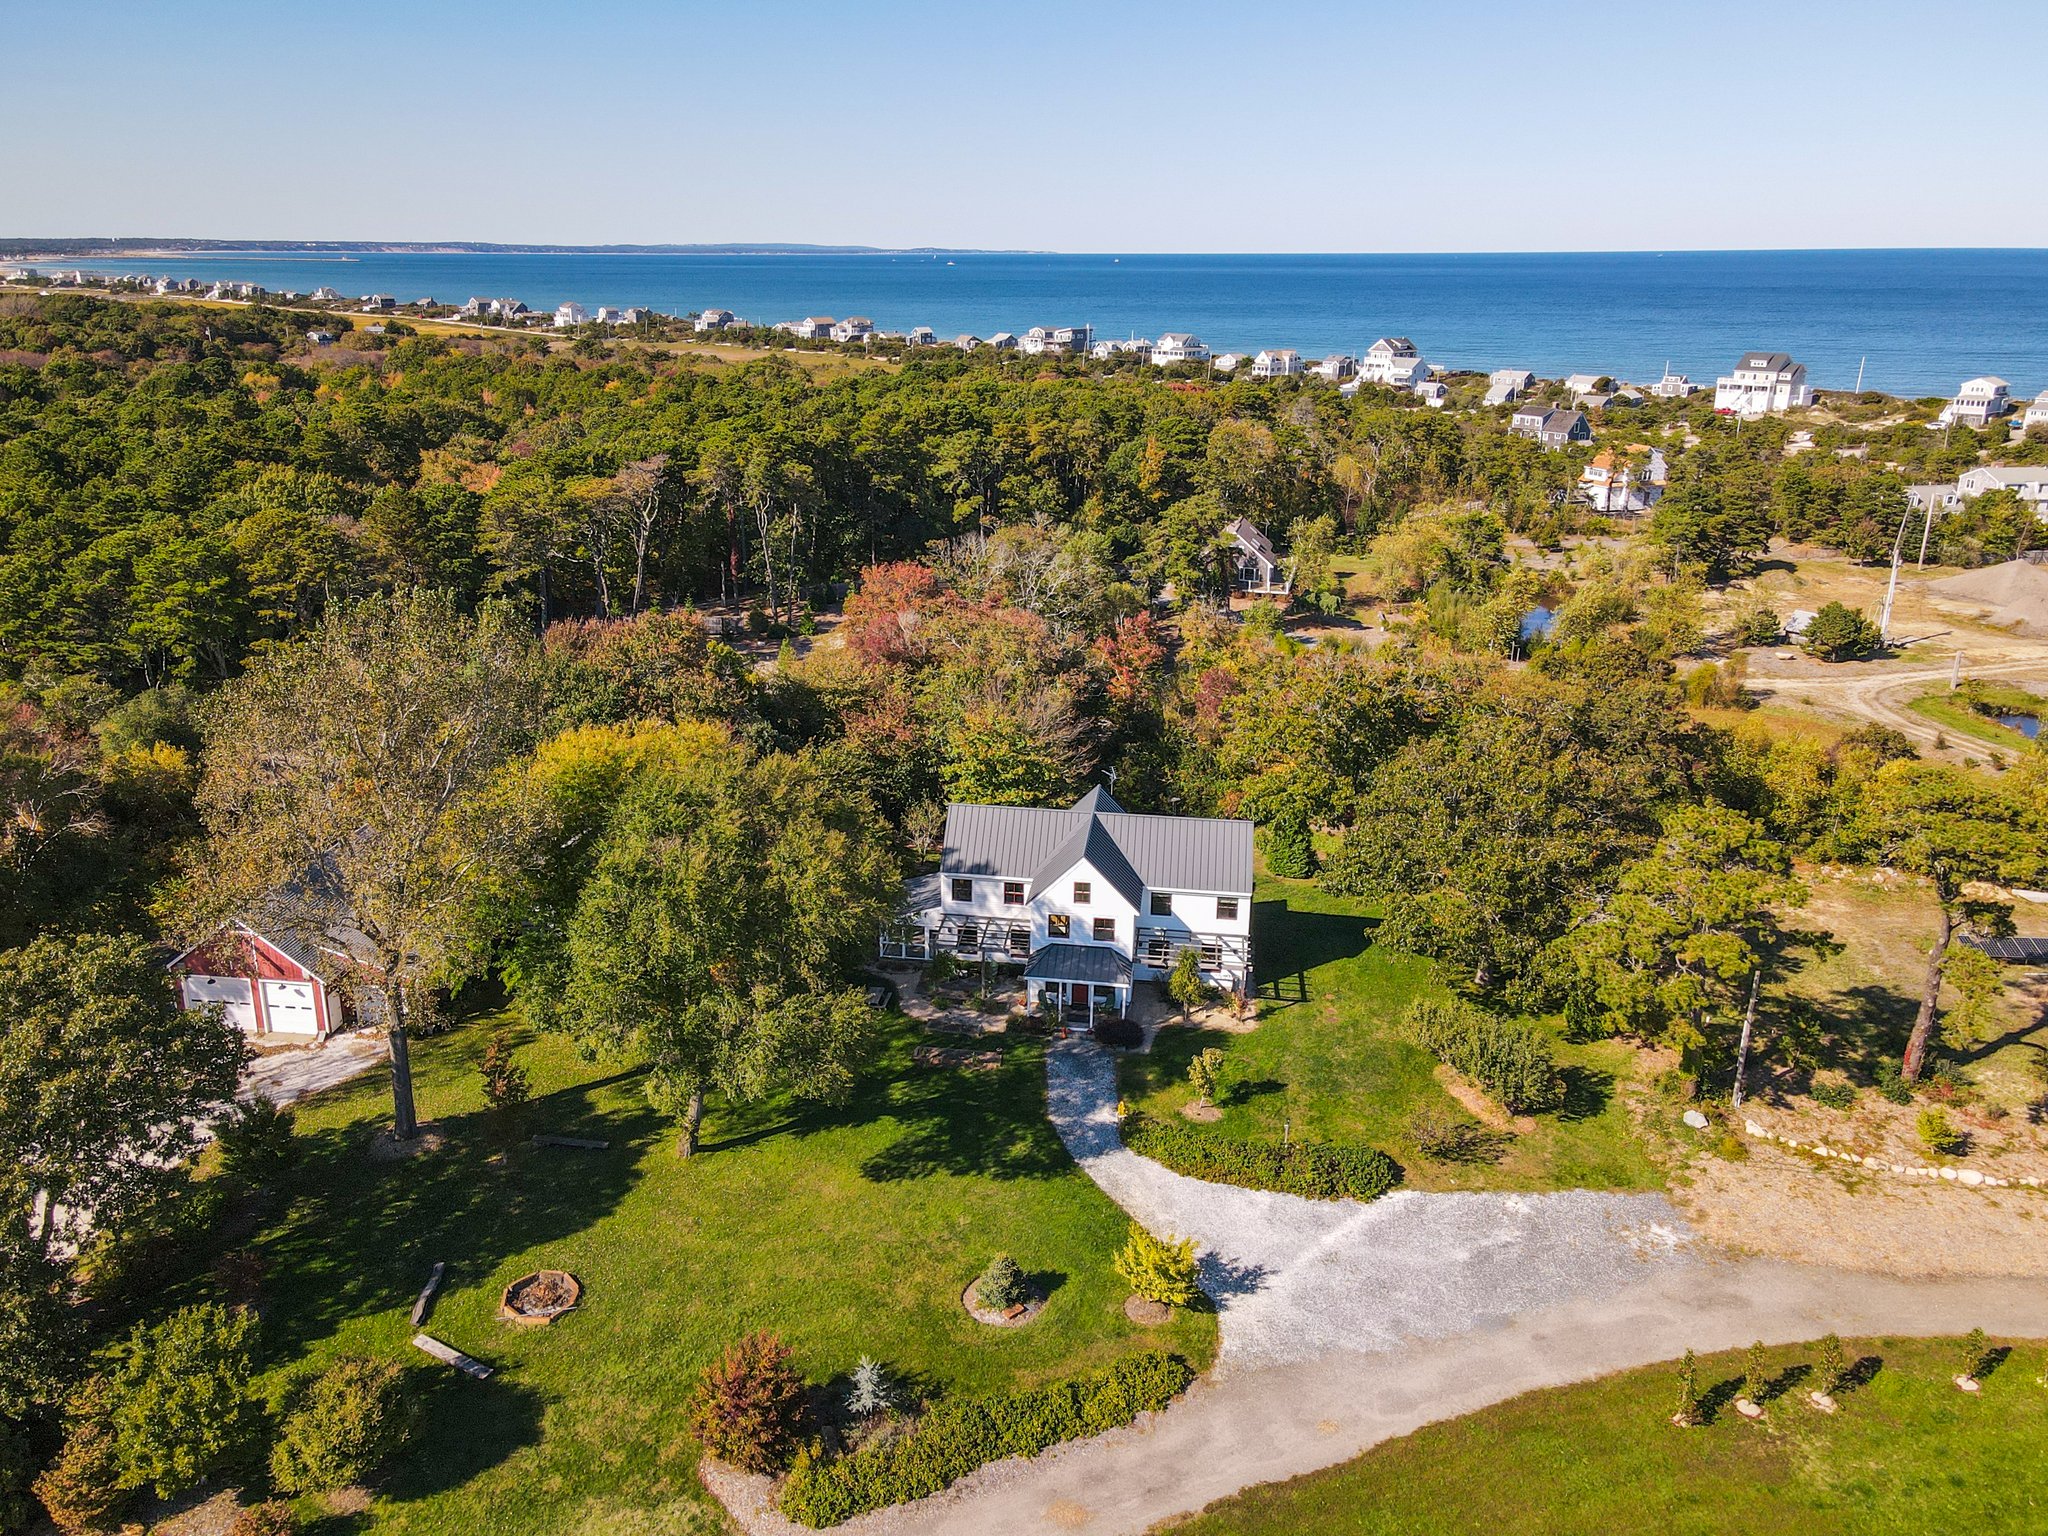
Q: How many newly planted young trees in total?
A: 4